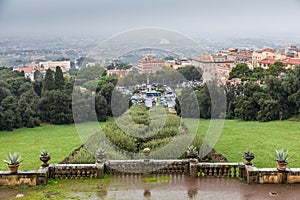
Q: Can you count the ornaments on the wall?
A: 7